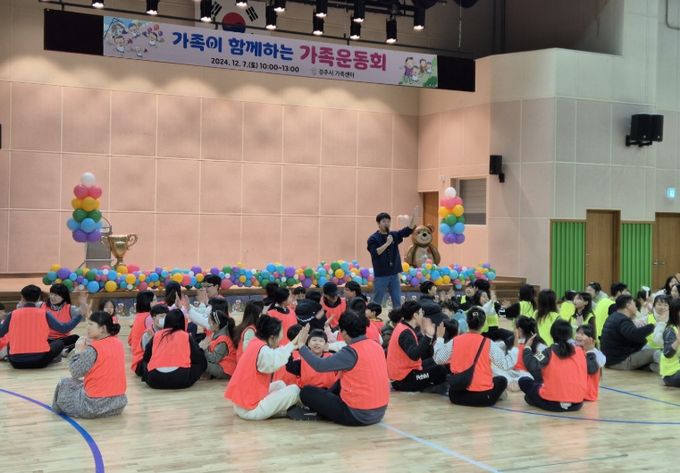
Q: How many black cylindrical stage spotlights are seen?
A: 12